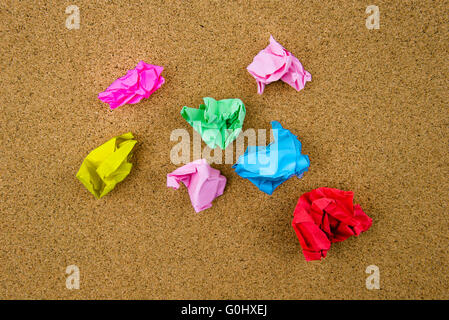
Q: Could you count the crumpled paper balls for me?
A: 7